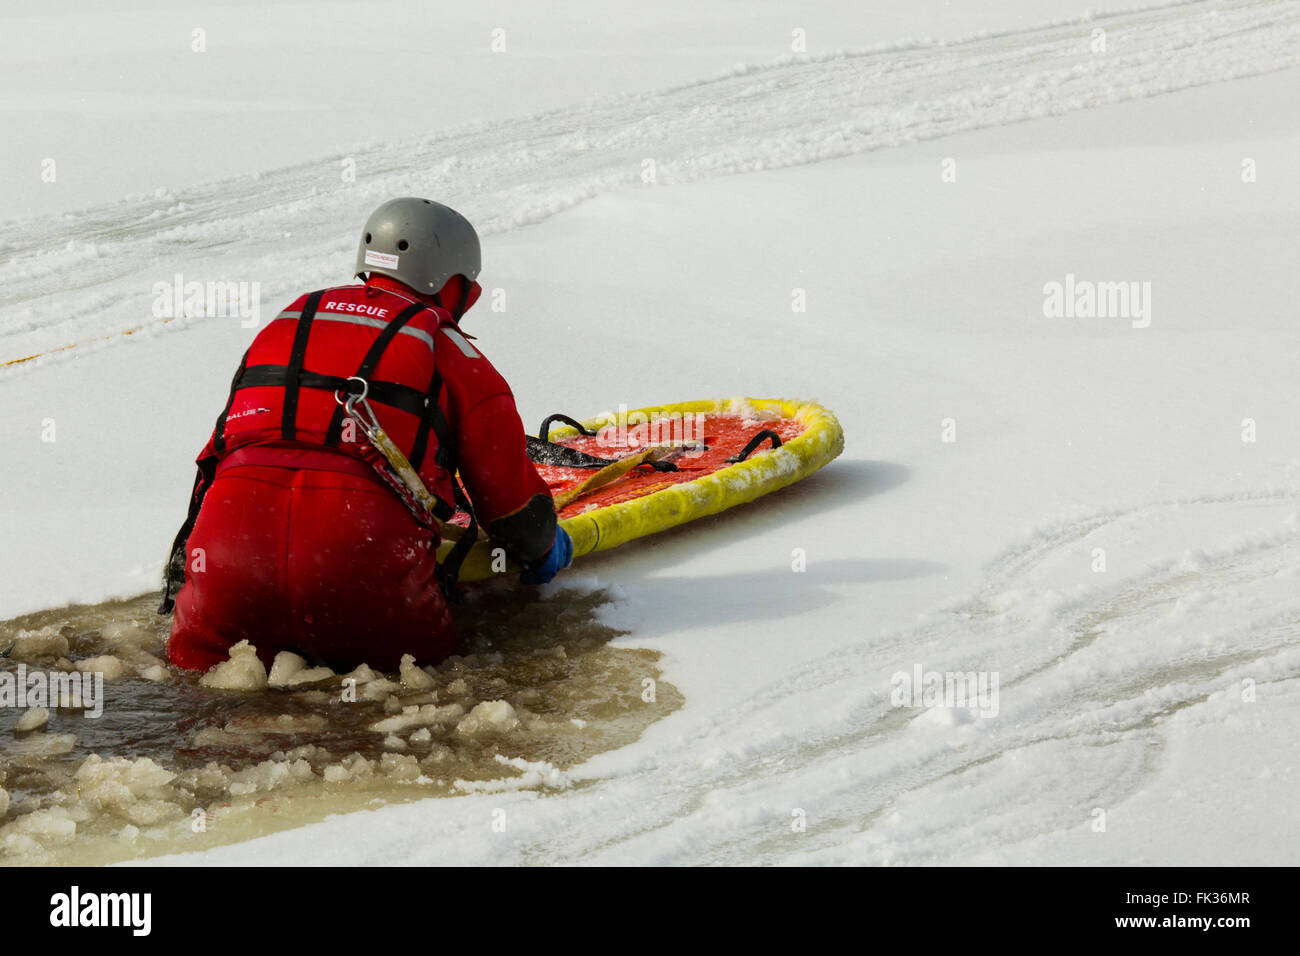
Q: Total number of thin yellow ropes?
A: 1